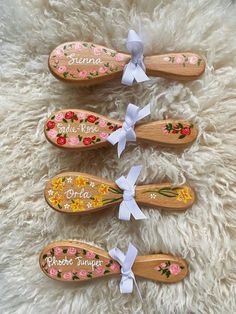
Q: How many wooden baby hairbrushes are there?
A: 4